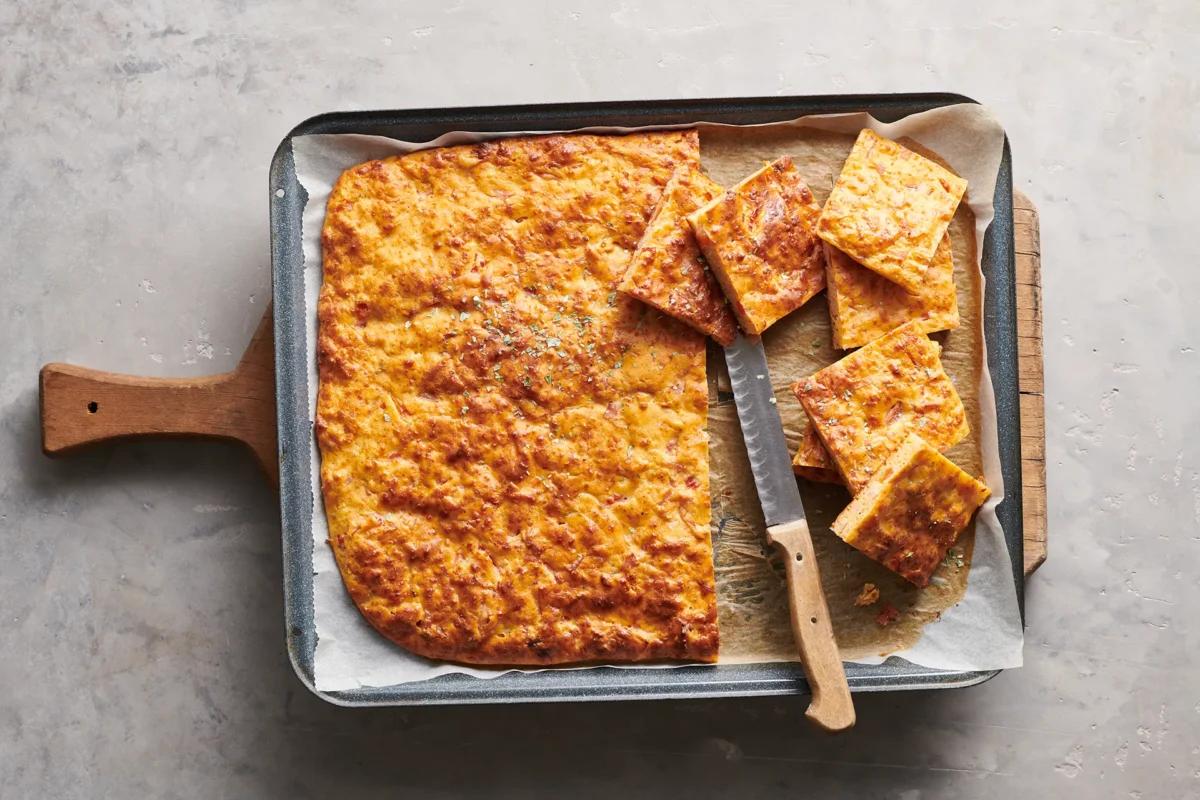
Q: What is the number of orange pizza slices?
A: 7